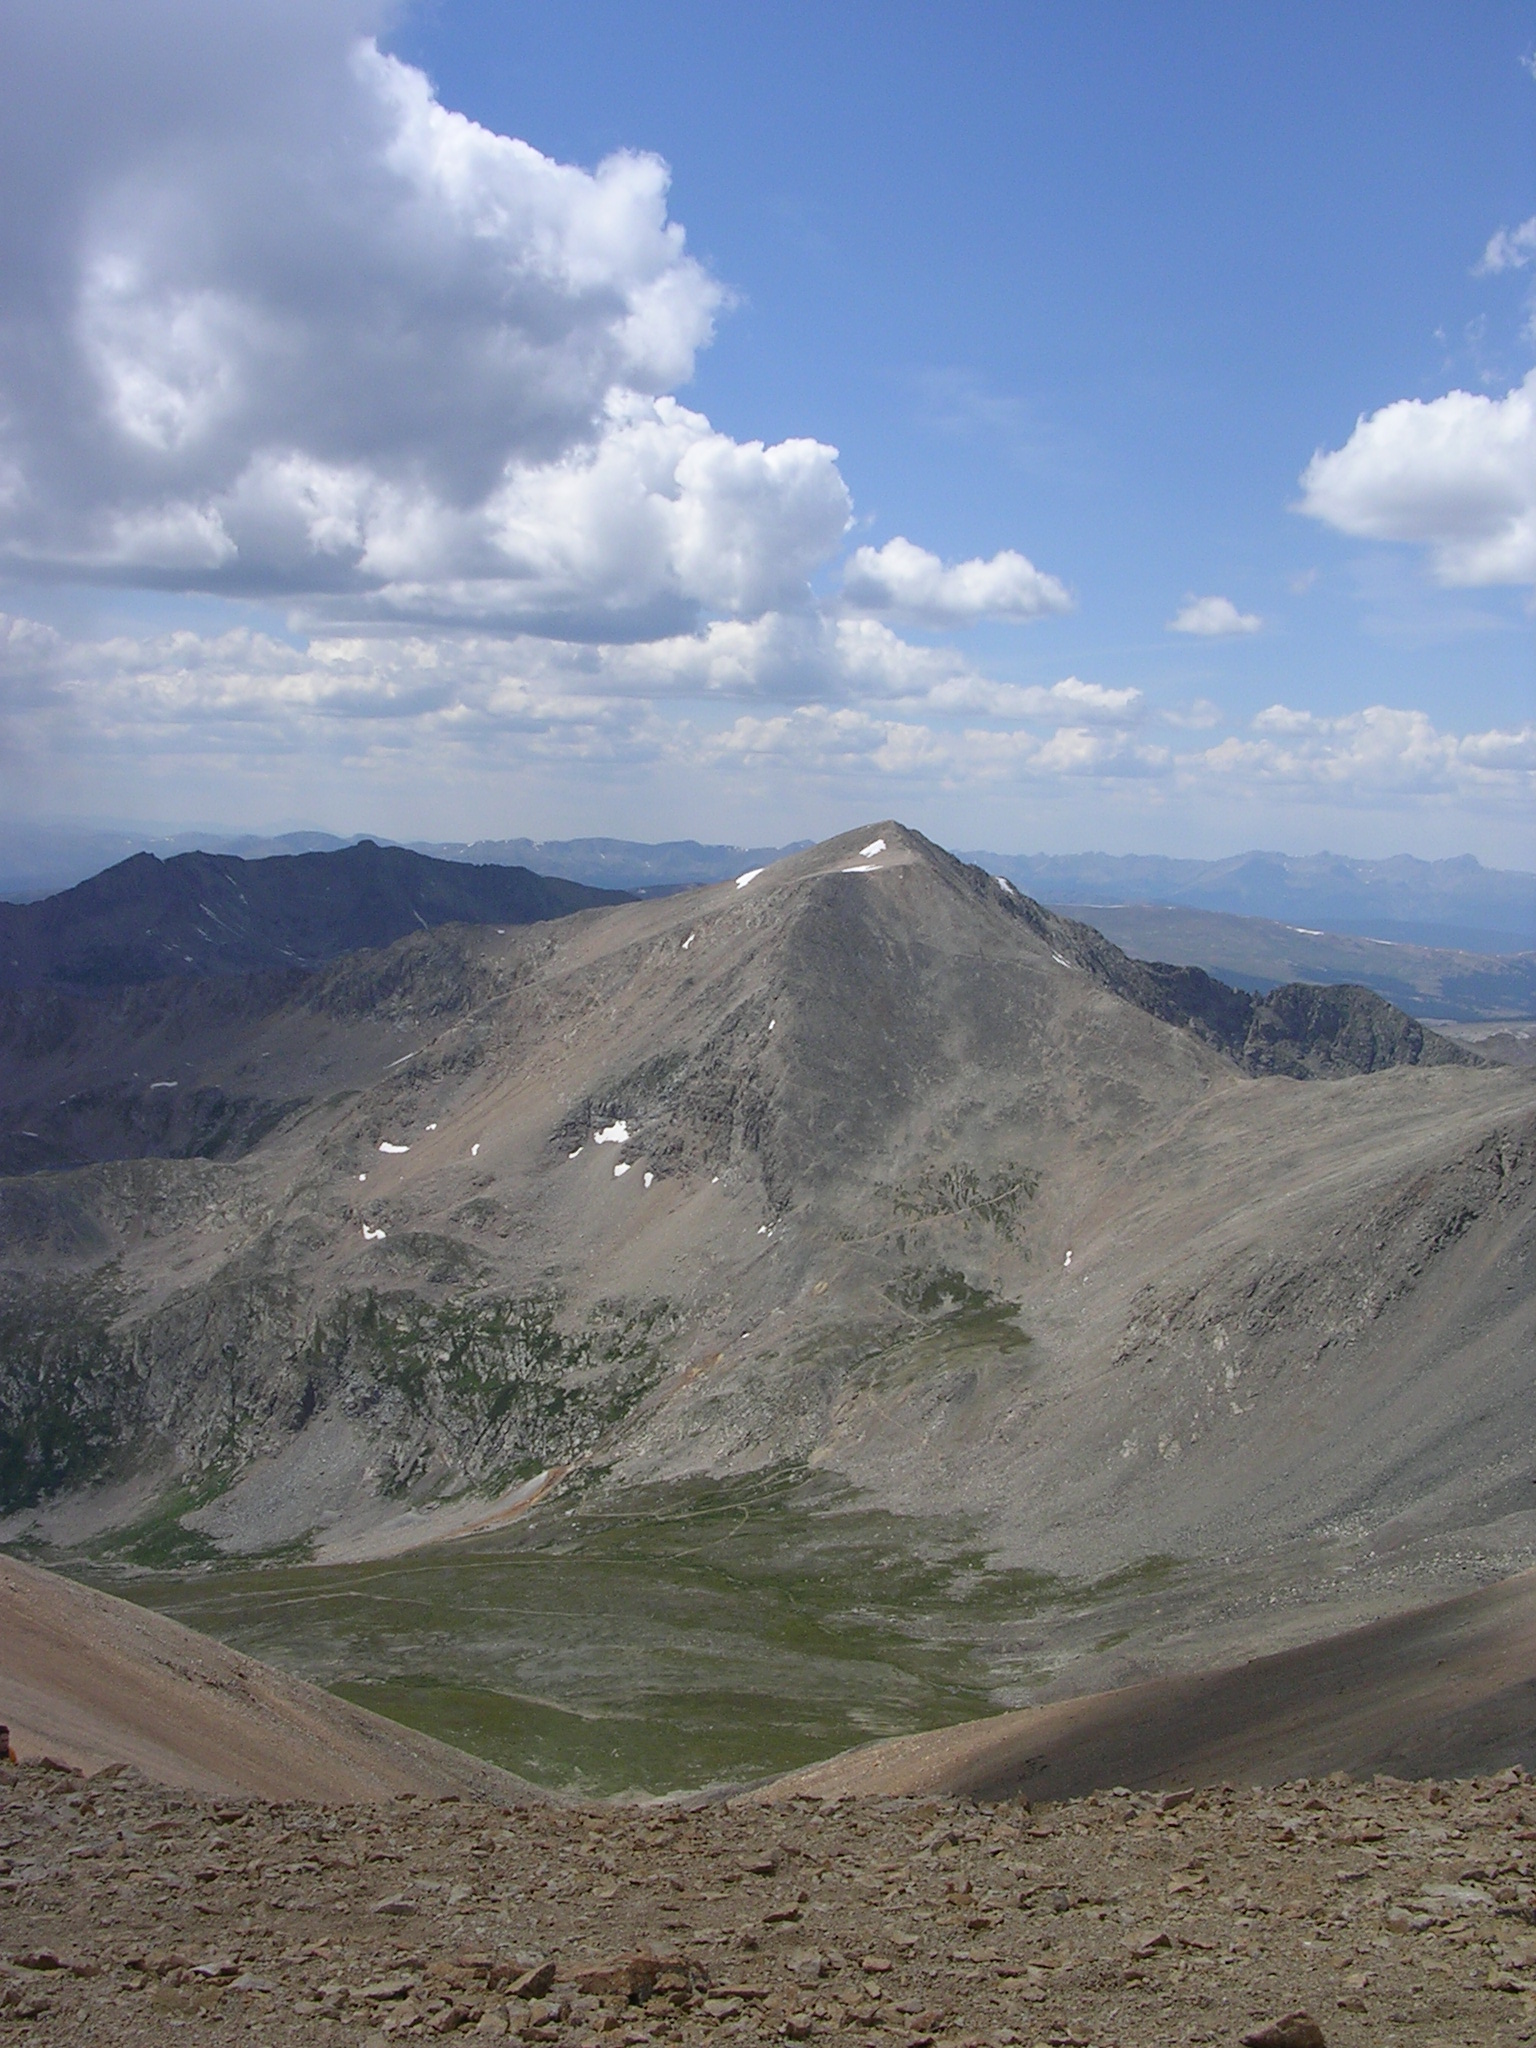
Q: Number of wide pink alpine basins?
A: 0